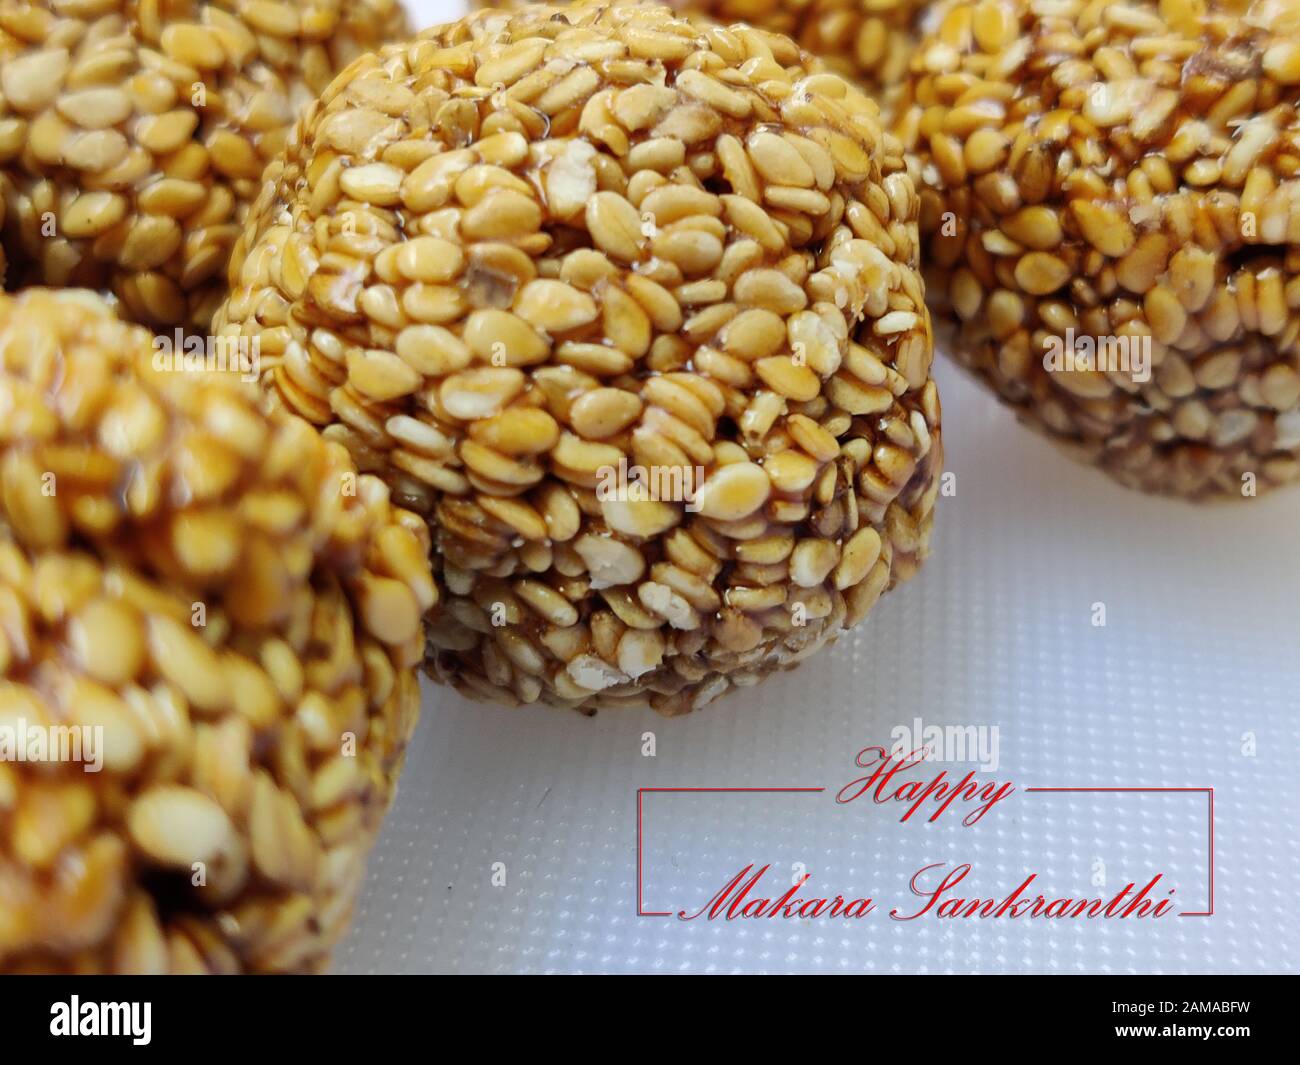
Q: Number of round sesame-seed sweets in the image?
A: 5